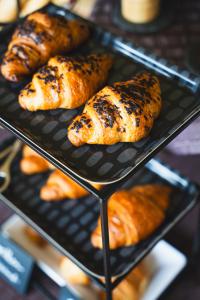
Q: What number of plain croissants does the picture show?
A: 3